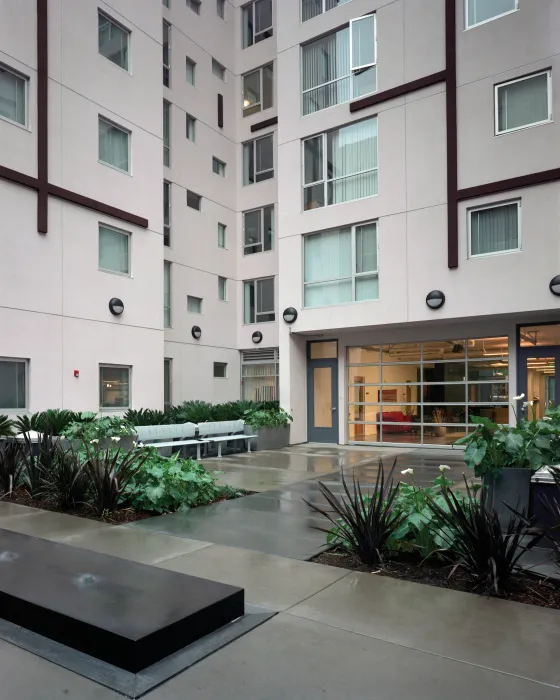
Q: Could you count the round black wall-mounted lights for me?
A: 6